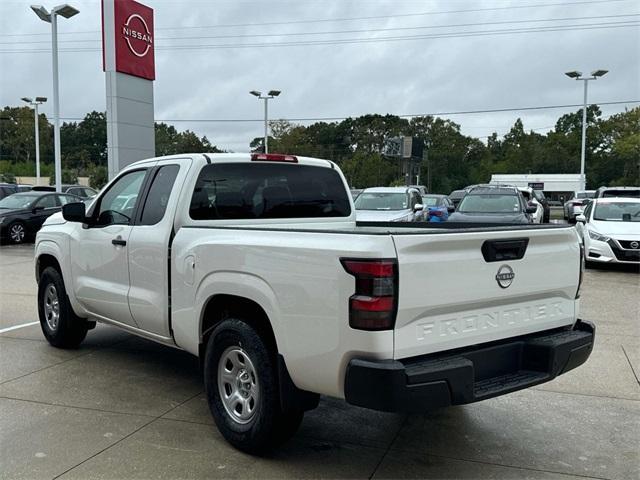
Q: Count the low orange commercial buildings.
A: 0